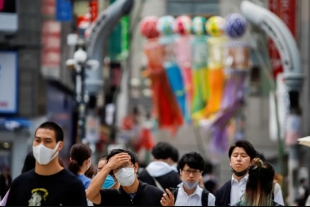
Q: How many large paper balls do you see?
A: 6